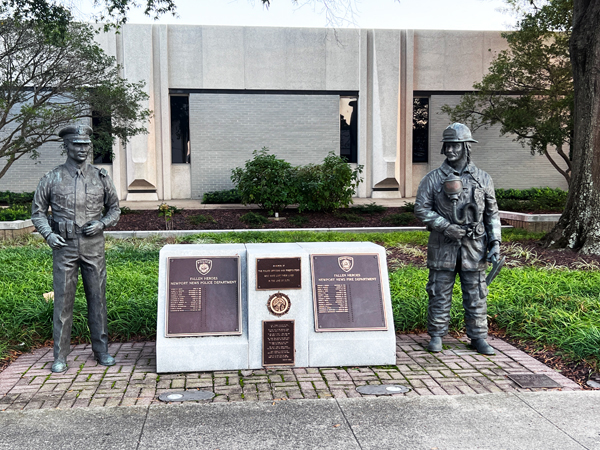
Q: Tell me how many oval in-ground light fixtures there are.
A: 2